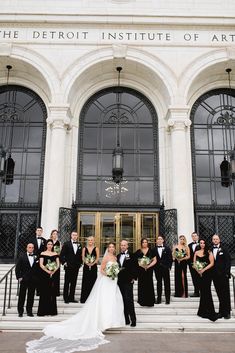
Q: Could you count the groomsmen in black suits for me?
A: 6